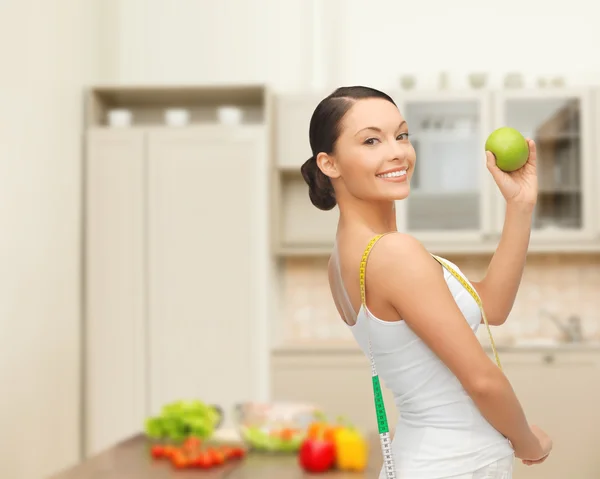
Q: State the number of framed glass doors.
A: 2